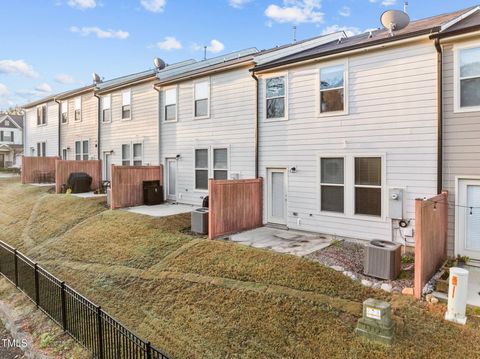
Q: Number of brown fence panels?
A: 5